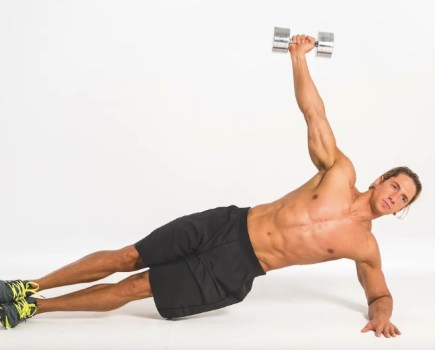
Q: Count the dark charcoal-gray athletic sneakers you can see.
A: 2